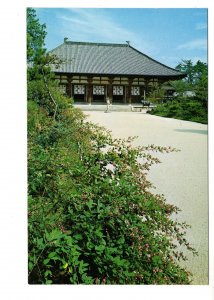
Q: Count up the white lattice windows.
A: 5